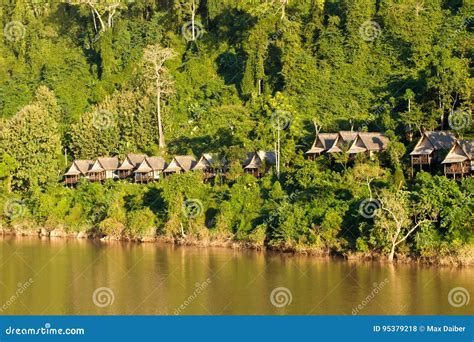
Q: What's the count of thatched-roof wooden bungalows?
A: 12